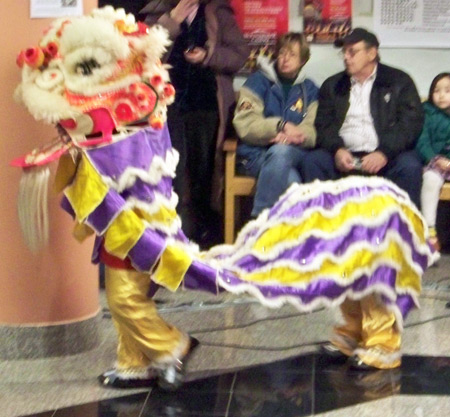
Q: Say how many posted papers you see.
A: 4